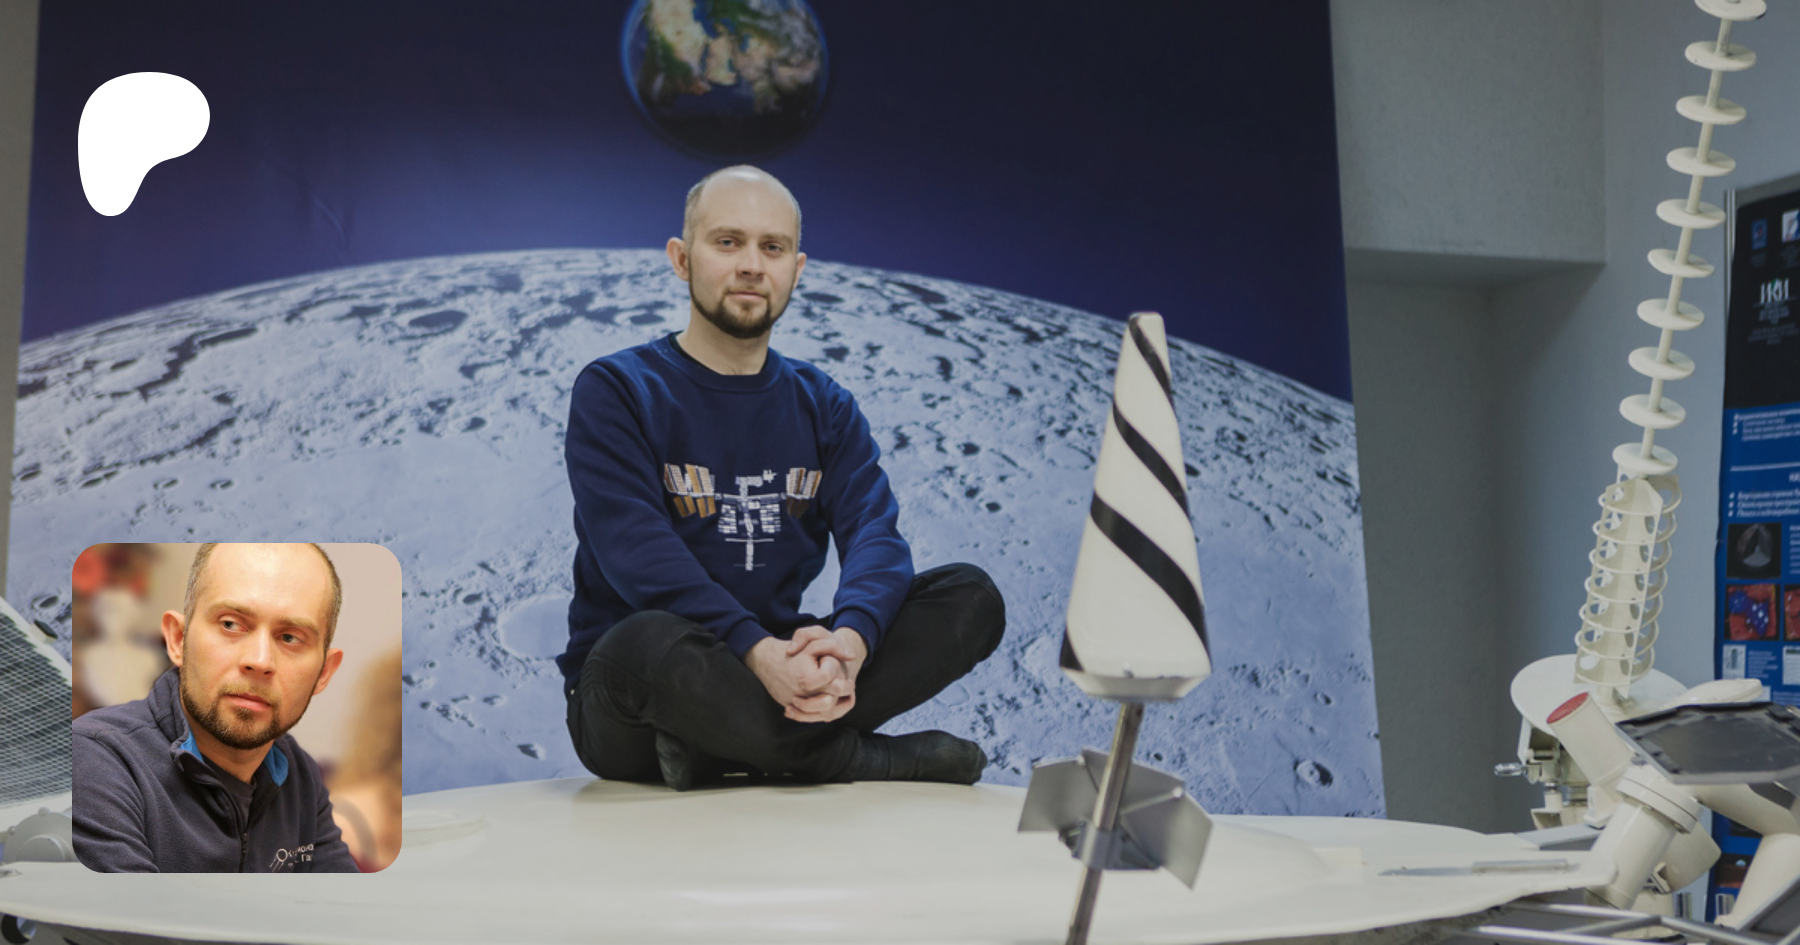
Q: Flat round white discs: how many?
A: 10